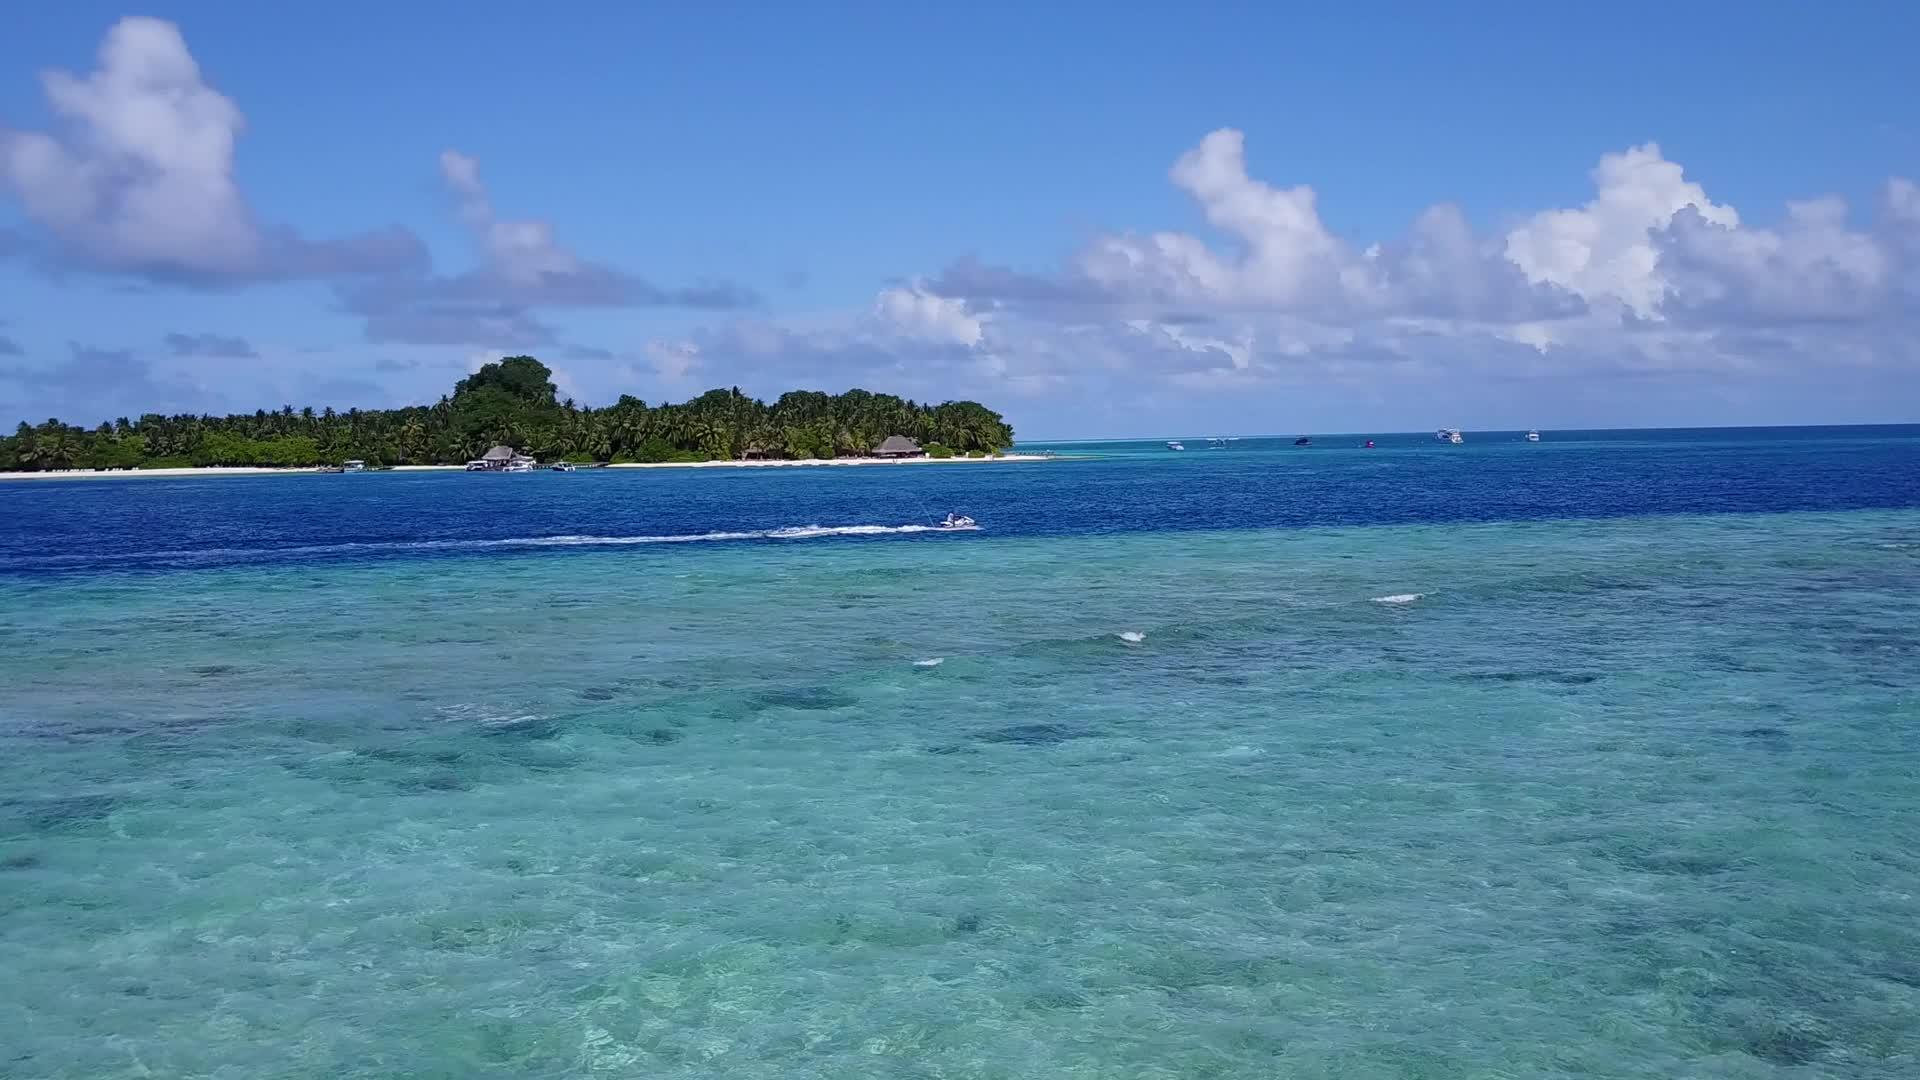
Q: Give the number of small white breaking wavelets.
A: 3